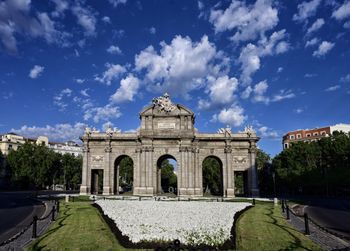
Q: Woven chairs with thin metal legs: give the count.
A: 0